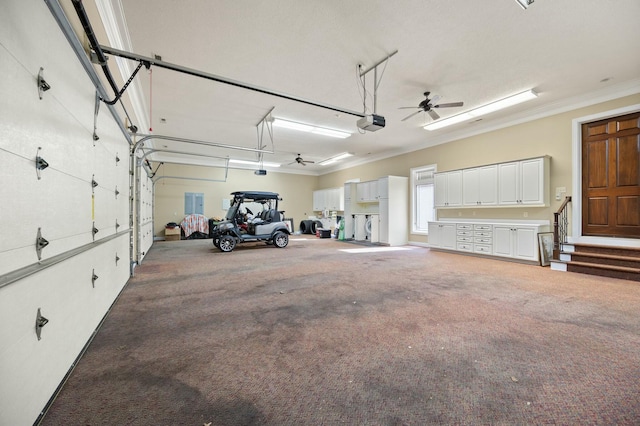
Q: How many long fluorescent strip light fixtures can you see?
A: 4